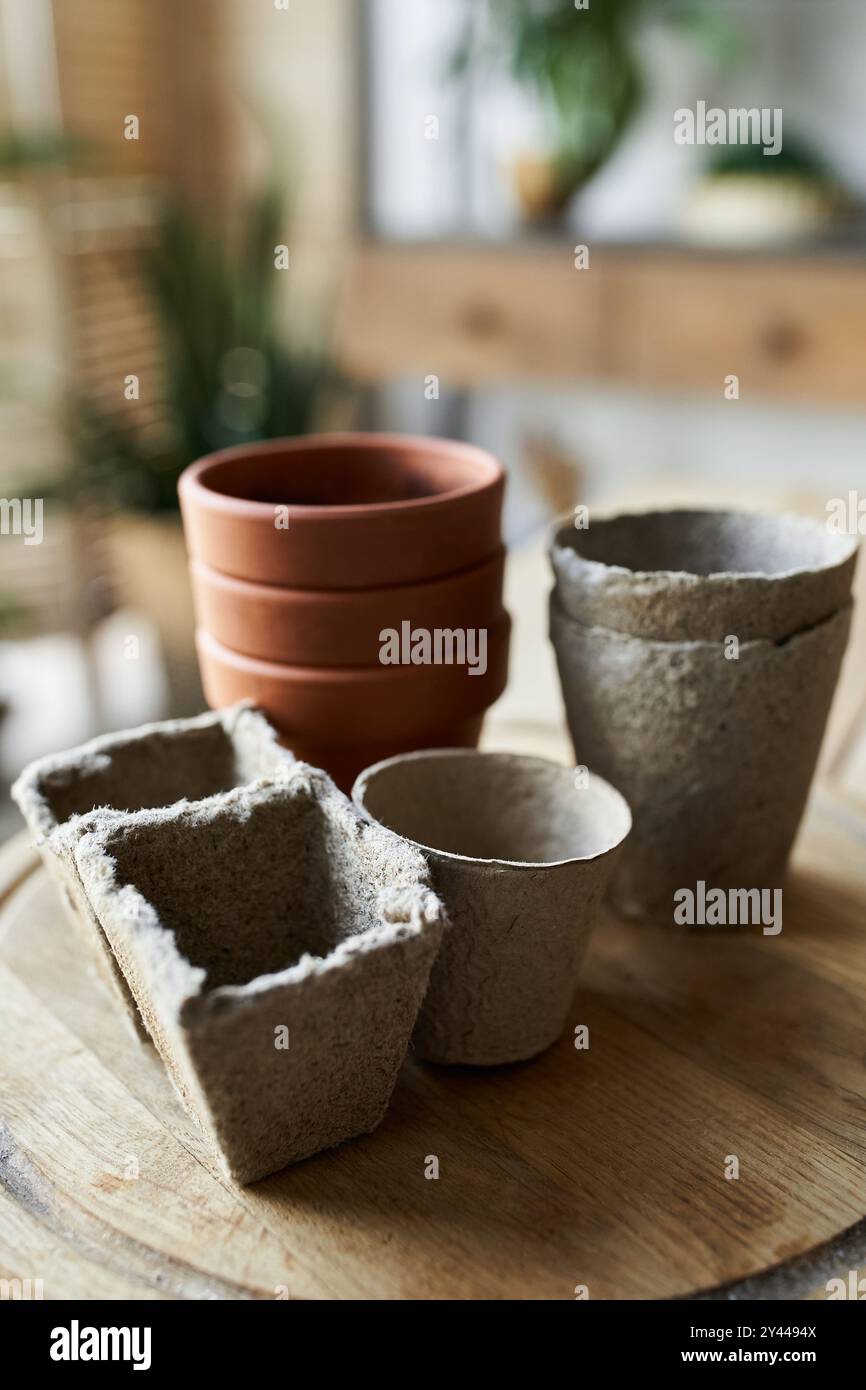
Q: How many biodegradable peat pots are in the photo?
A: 5